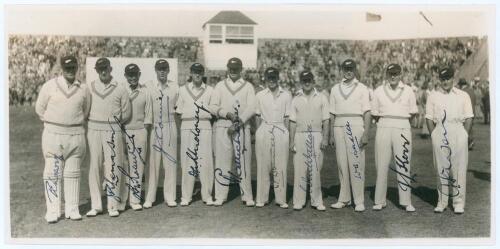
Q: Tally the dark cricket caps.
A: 11